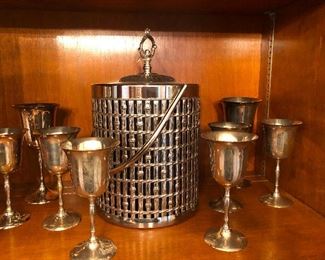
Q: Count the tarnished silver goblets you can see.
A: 8